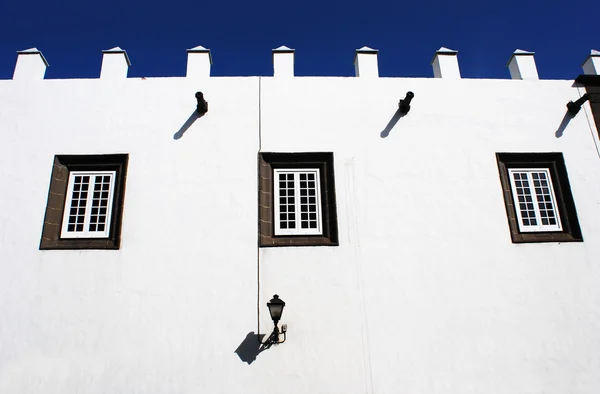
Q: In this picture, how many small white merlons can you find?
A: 8